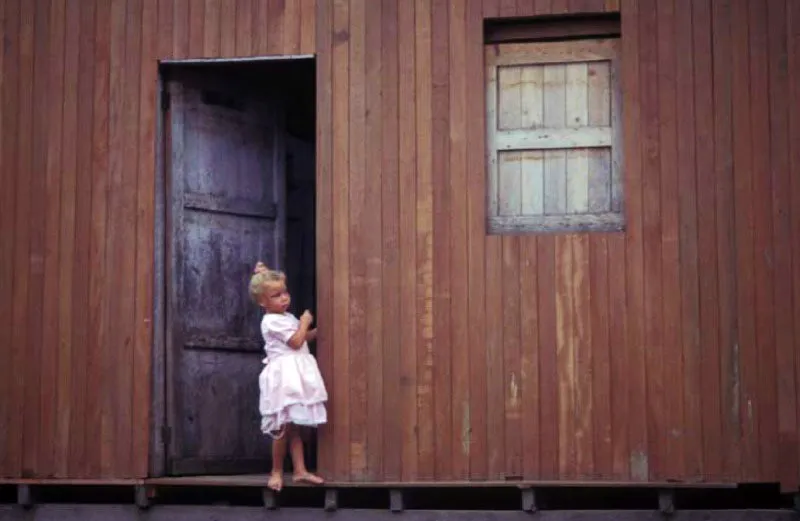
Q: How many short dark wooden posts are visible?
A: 7